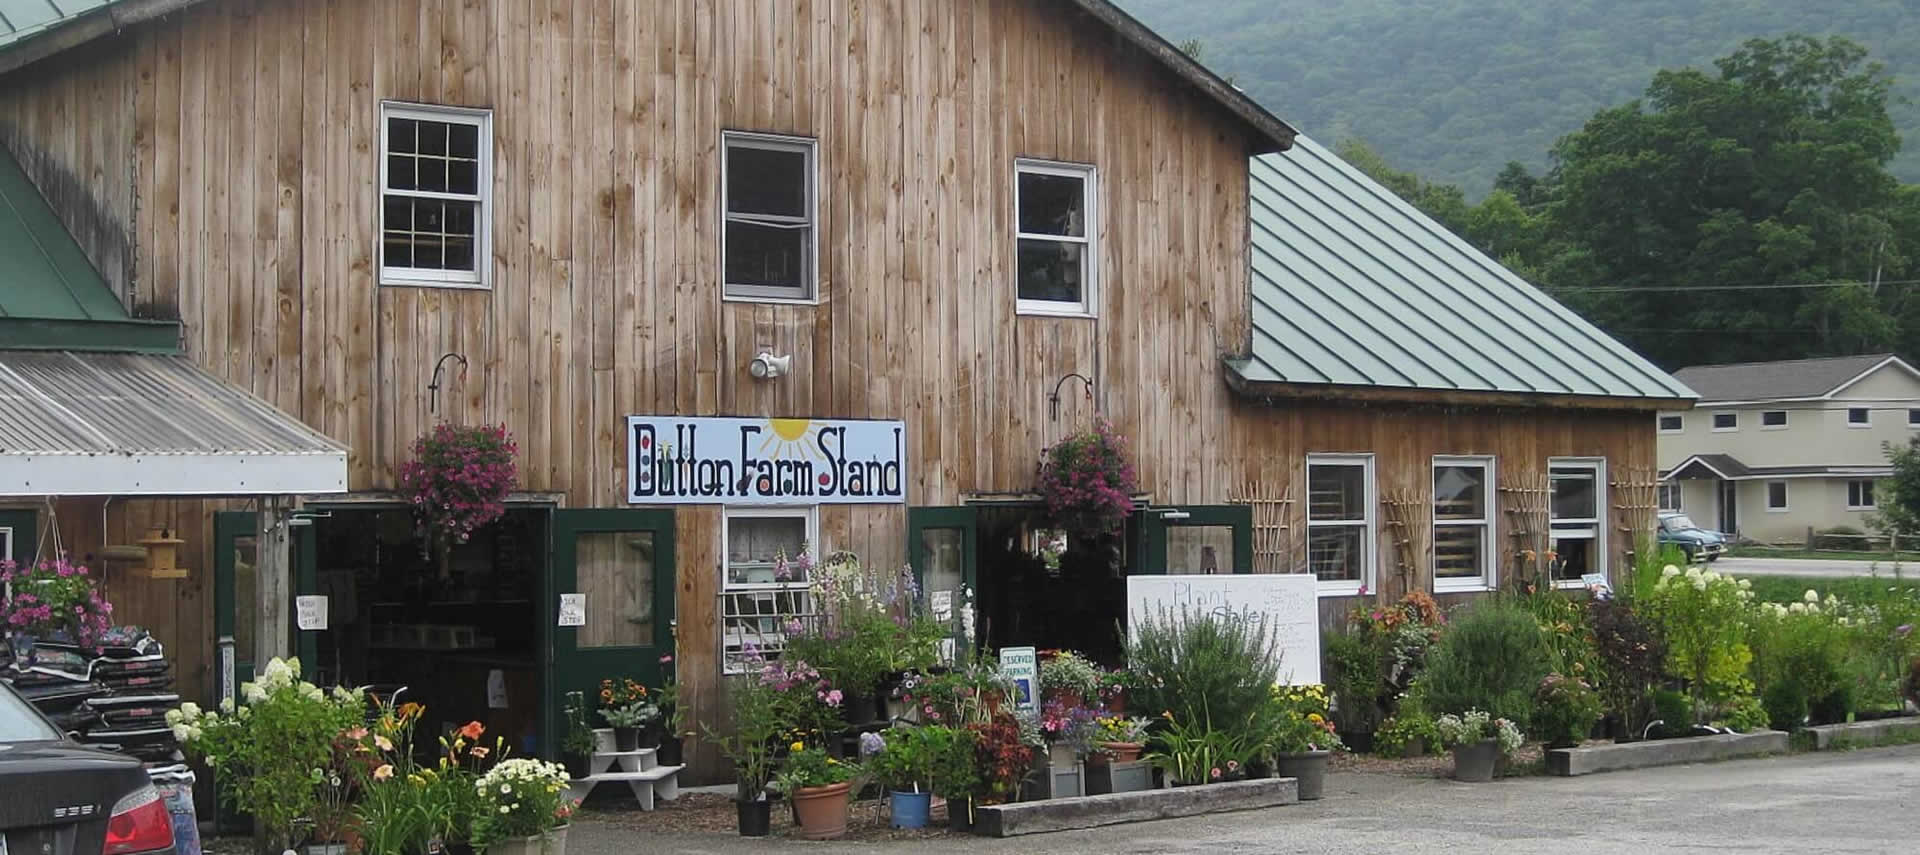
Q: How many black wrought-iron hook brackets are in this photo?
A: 2